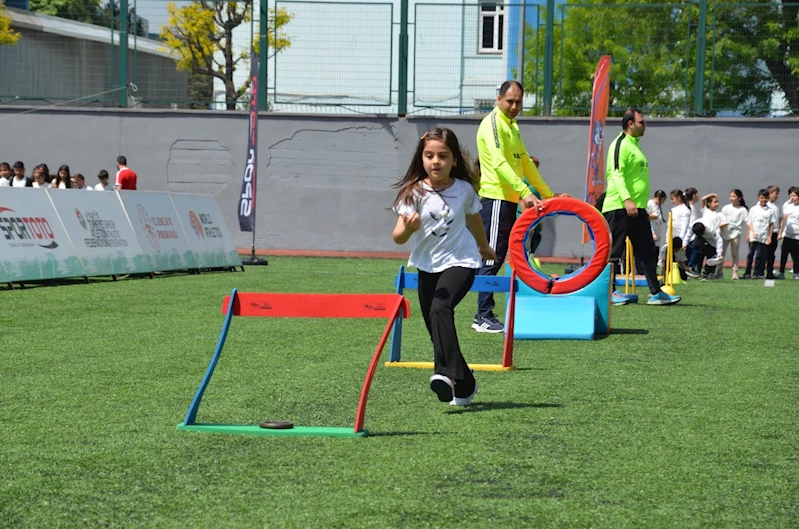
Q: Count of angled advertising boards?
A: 4